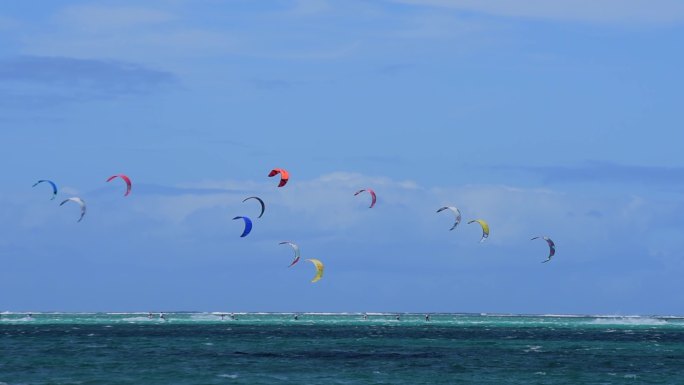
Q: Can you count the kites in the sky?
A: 12